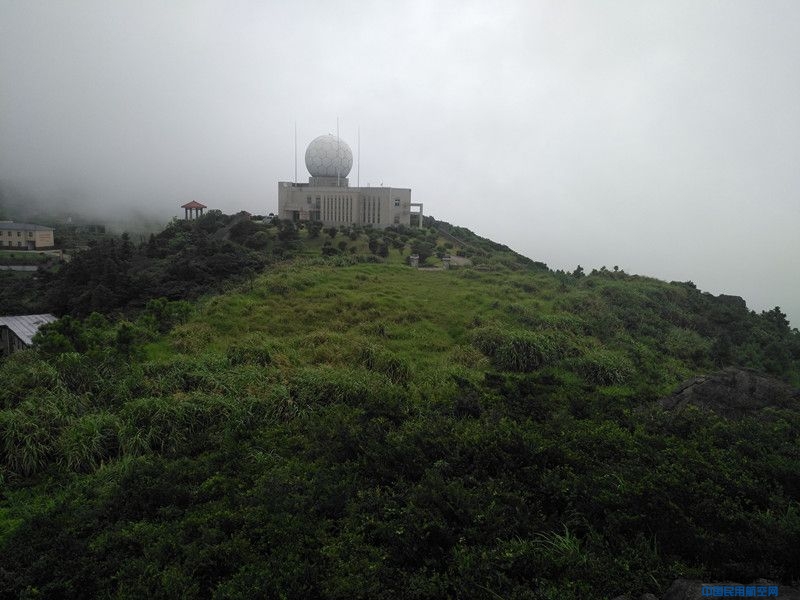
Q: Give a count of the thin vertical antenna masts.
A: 3